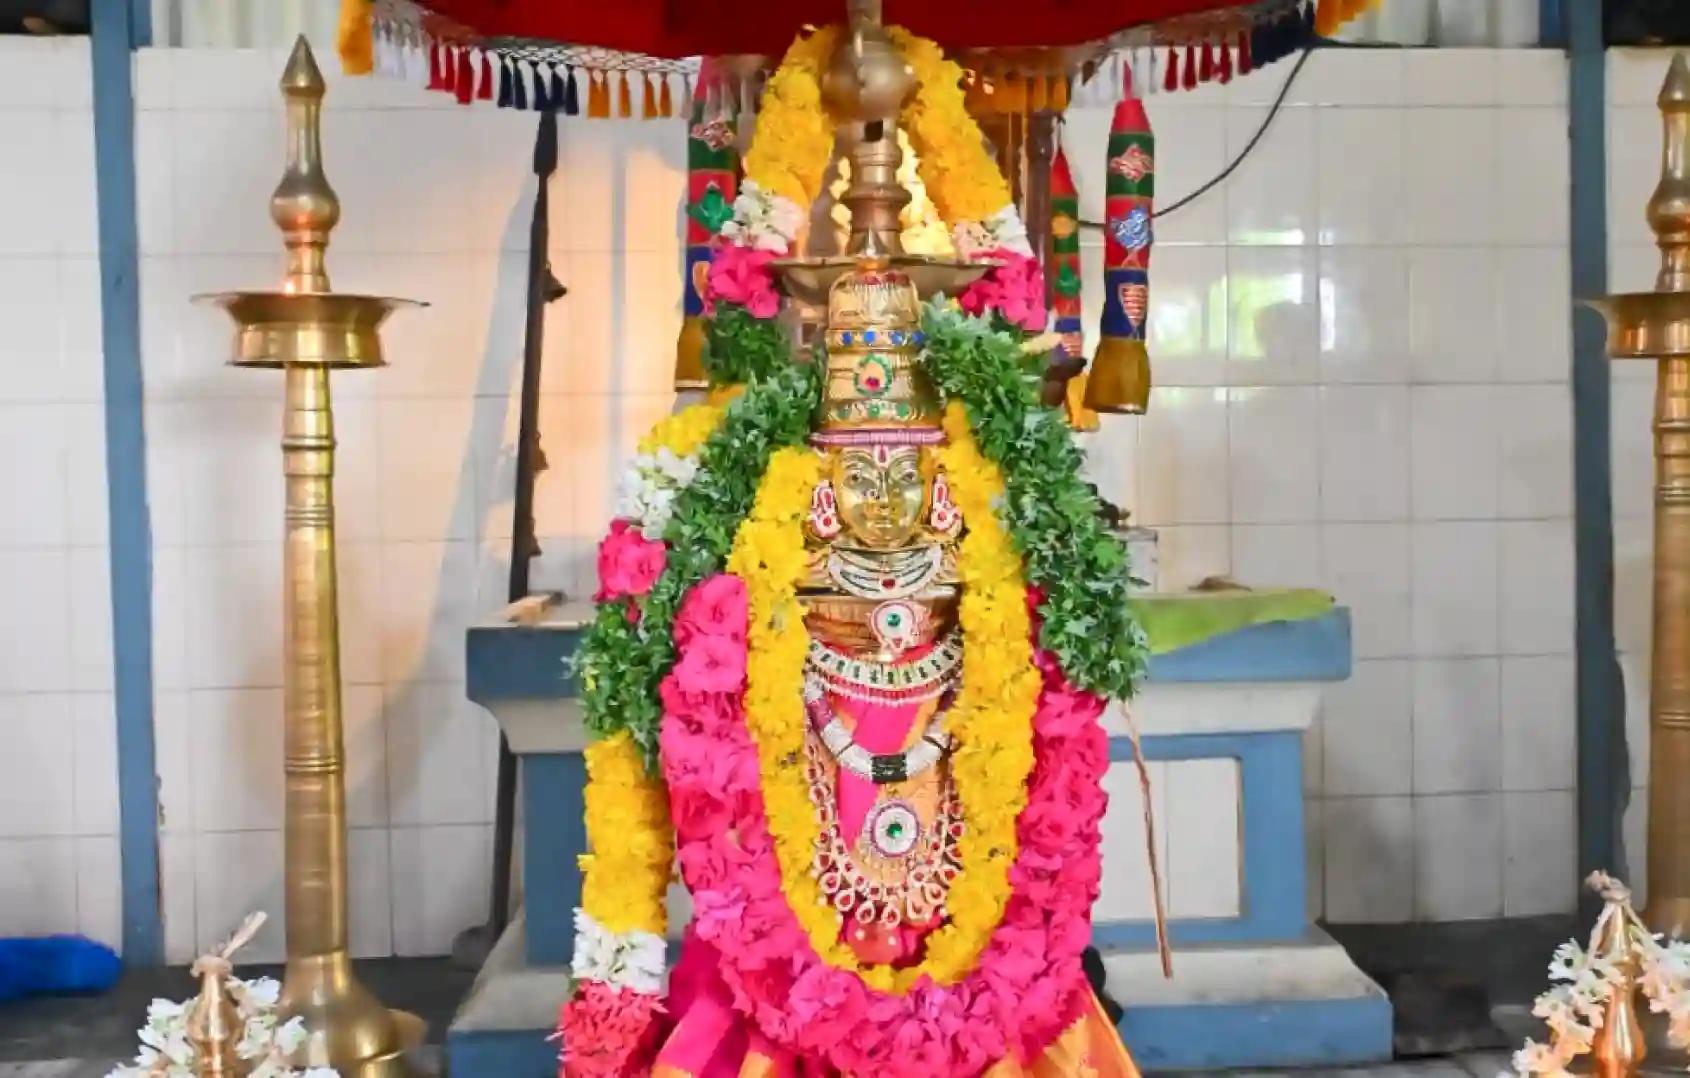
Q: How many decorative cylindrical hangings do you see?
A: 3